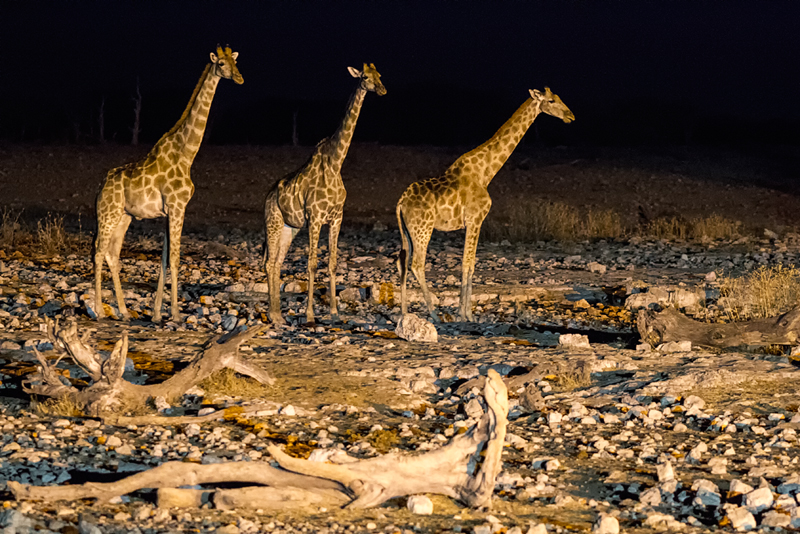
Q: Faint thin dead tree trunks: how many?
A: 3